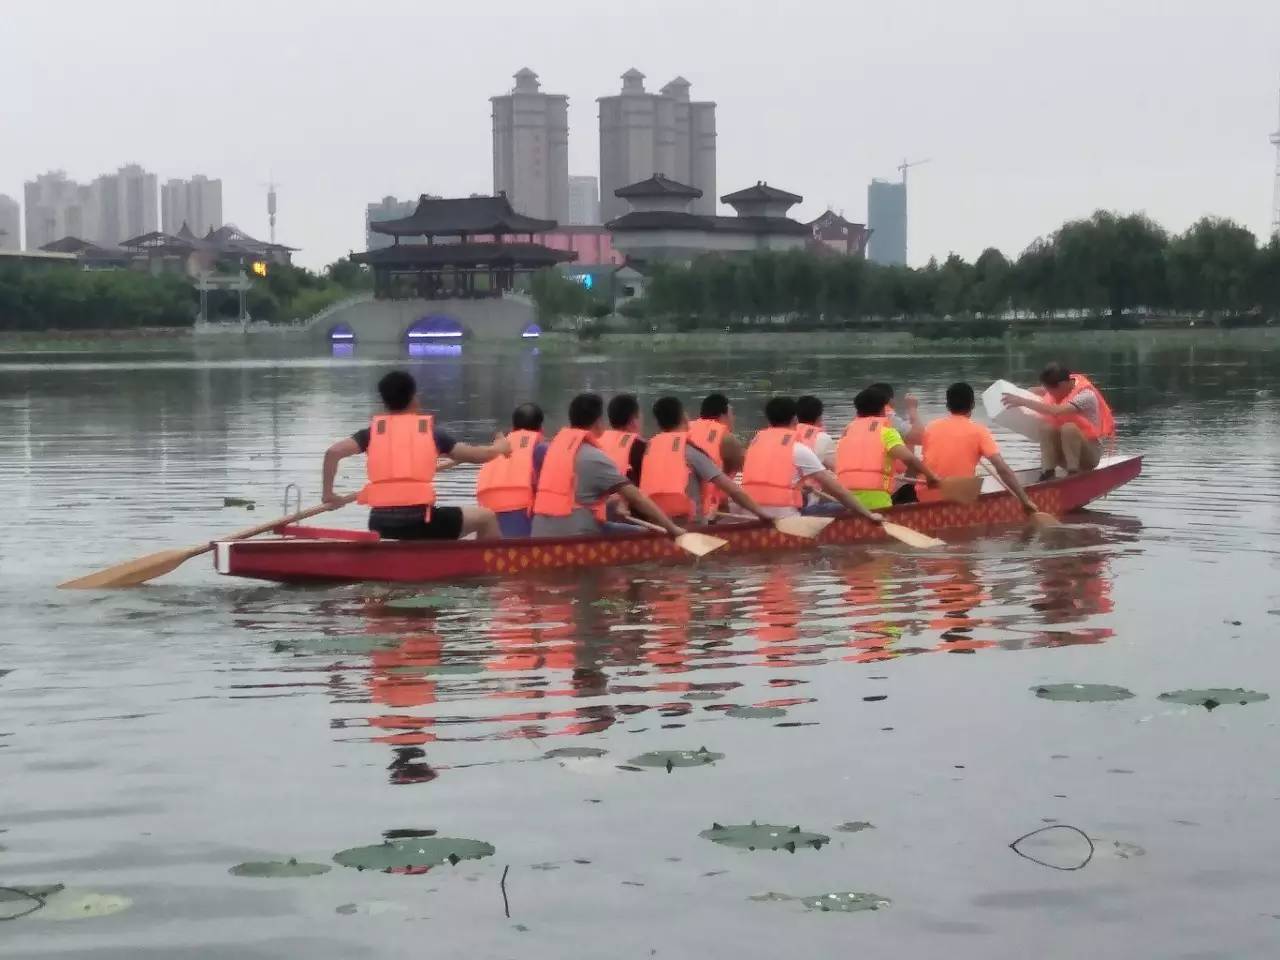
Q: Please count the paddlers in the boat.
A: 11